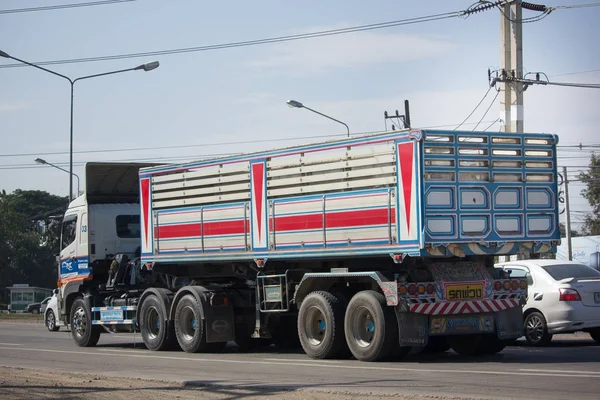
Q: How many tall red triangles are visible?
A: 3